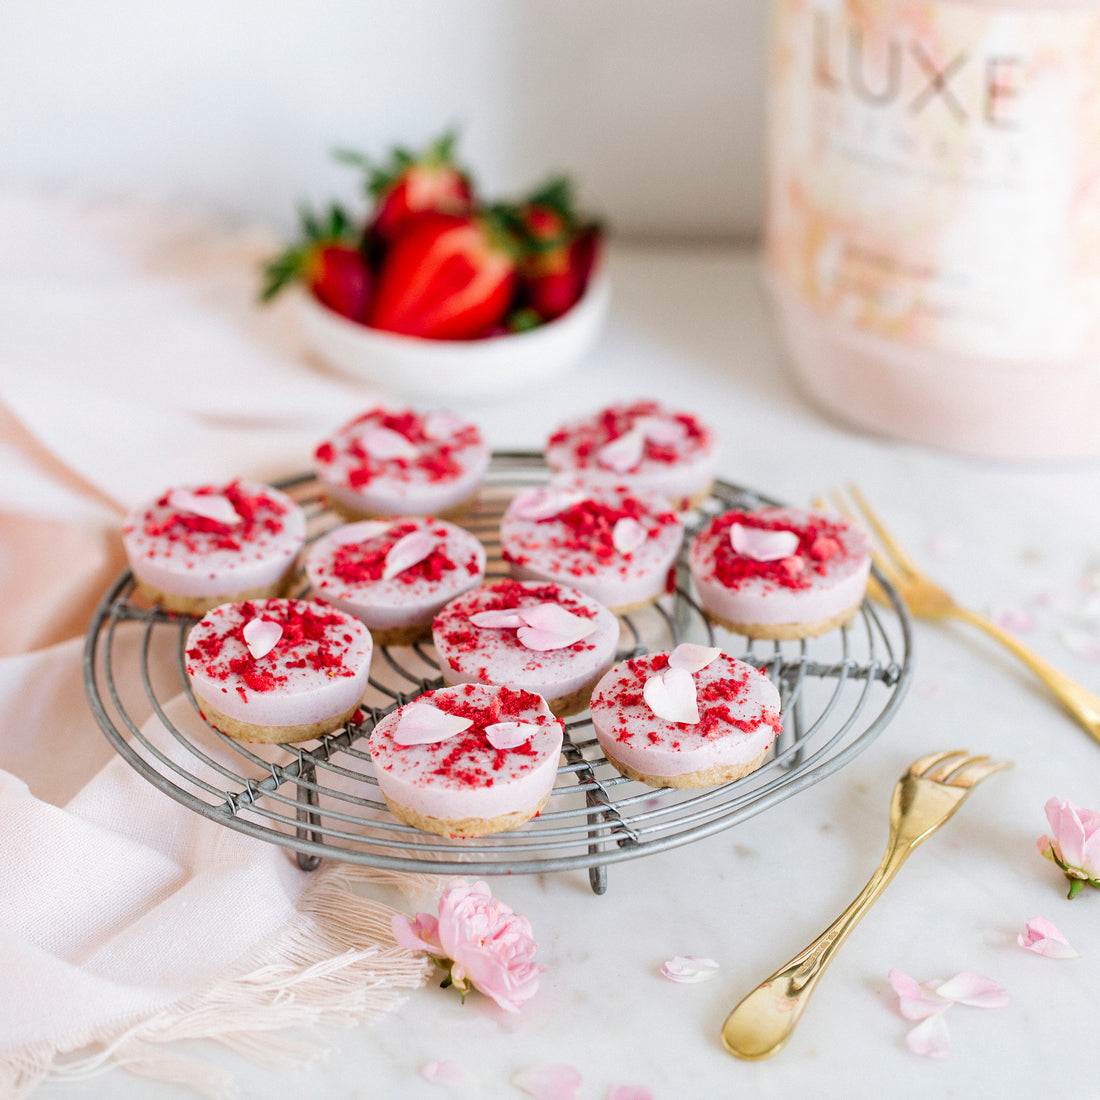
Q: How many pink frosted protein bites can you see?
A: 10